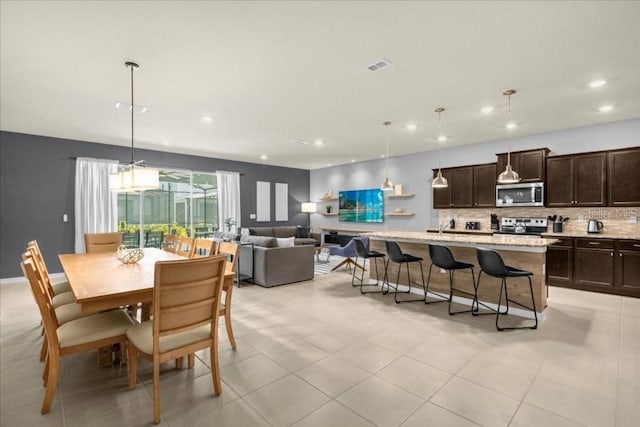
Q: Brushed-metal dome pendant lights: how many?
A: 3